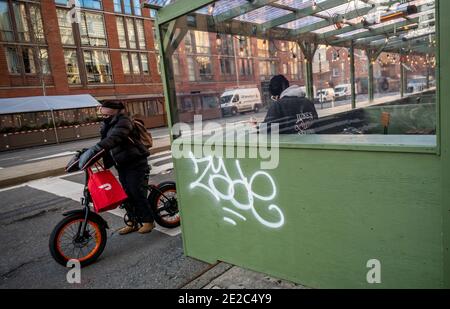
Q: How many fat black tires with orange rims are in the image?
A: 2